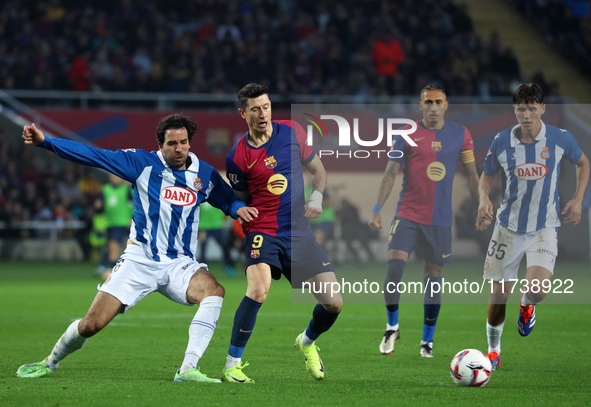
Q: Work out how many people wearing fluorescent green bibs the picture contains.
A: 3